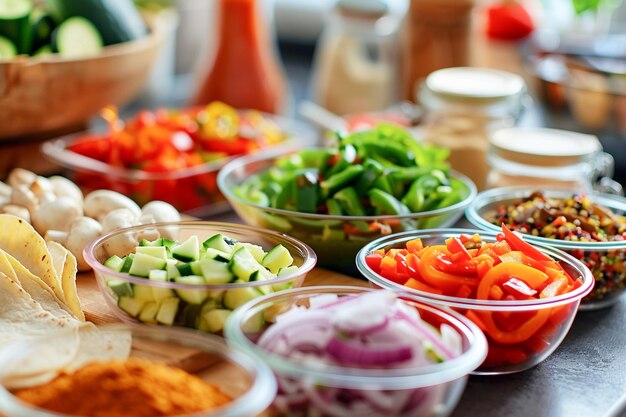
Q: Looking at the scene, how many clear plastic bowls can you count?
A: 7